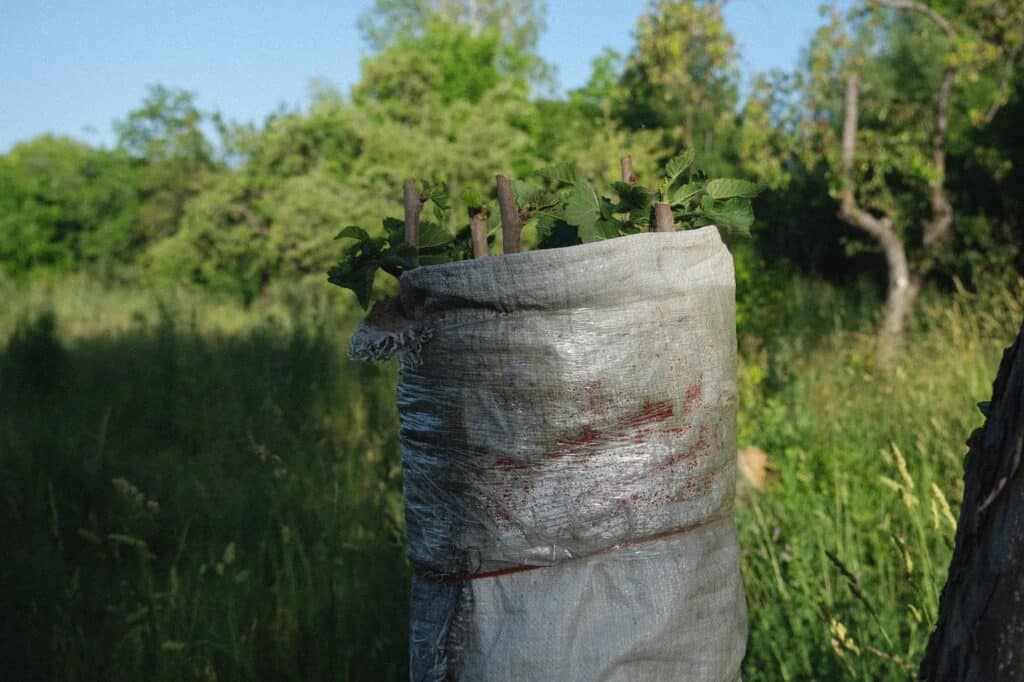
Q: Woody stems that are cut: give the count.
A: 5